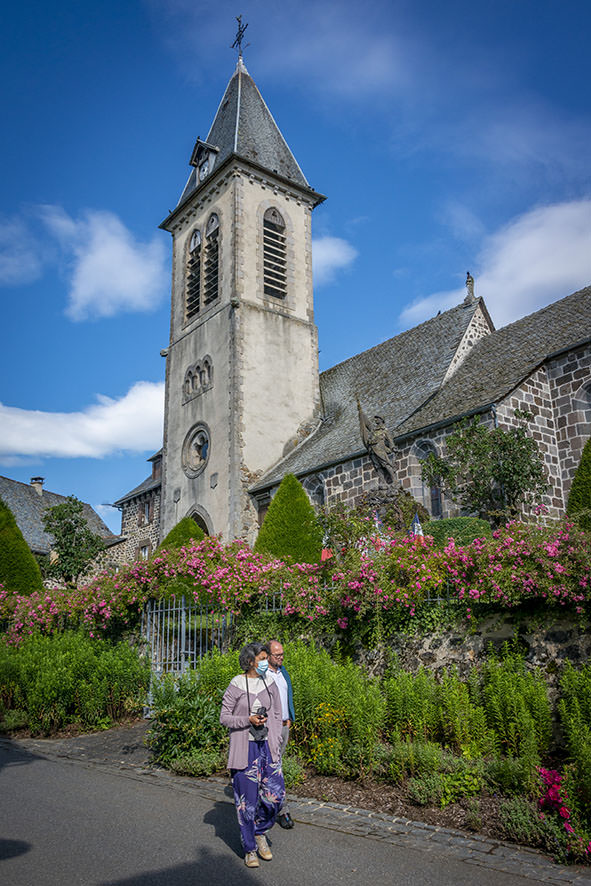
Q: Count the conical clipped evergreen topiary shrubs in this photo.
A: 4